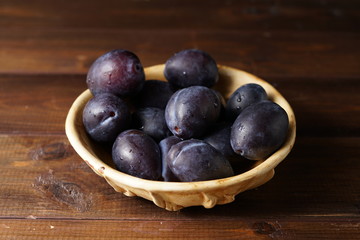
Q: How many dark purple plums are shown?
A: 12